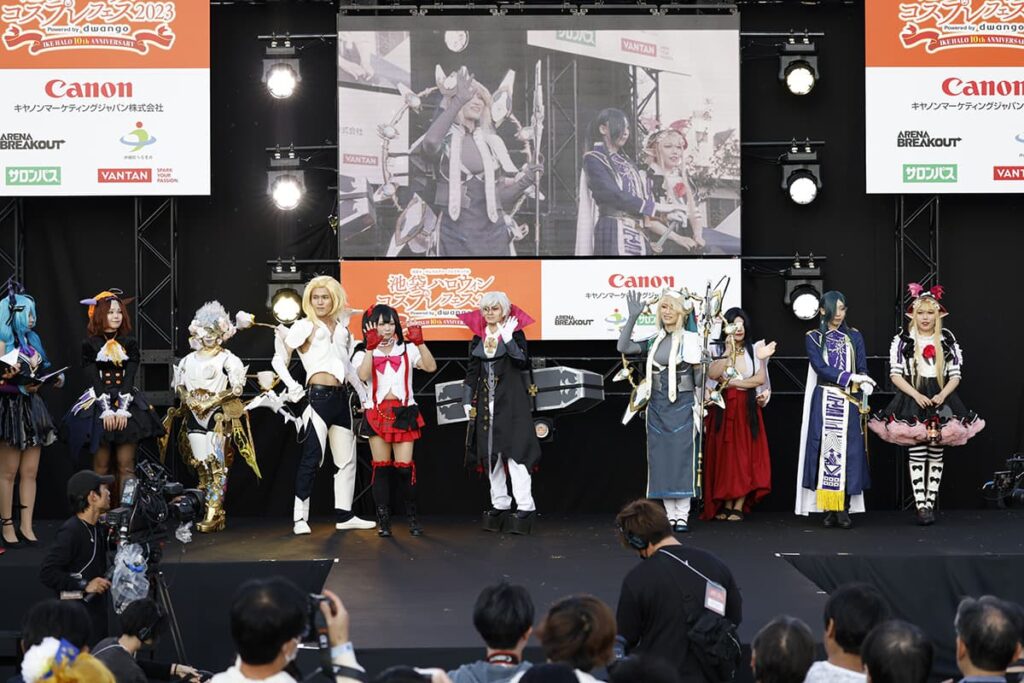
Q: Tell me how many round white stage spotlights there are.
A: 6